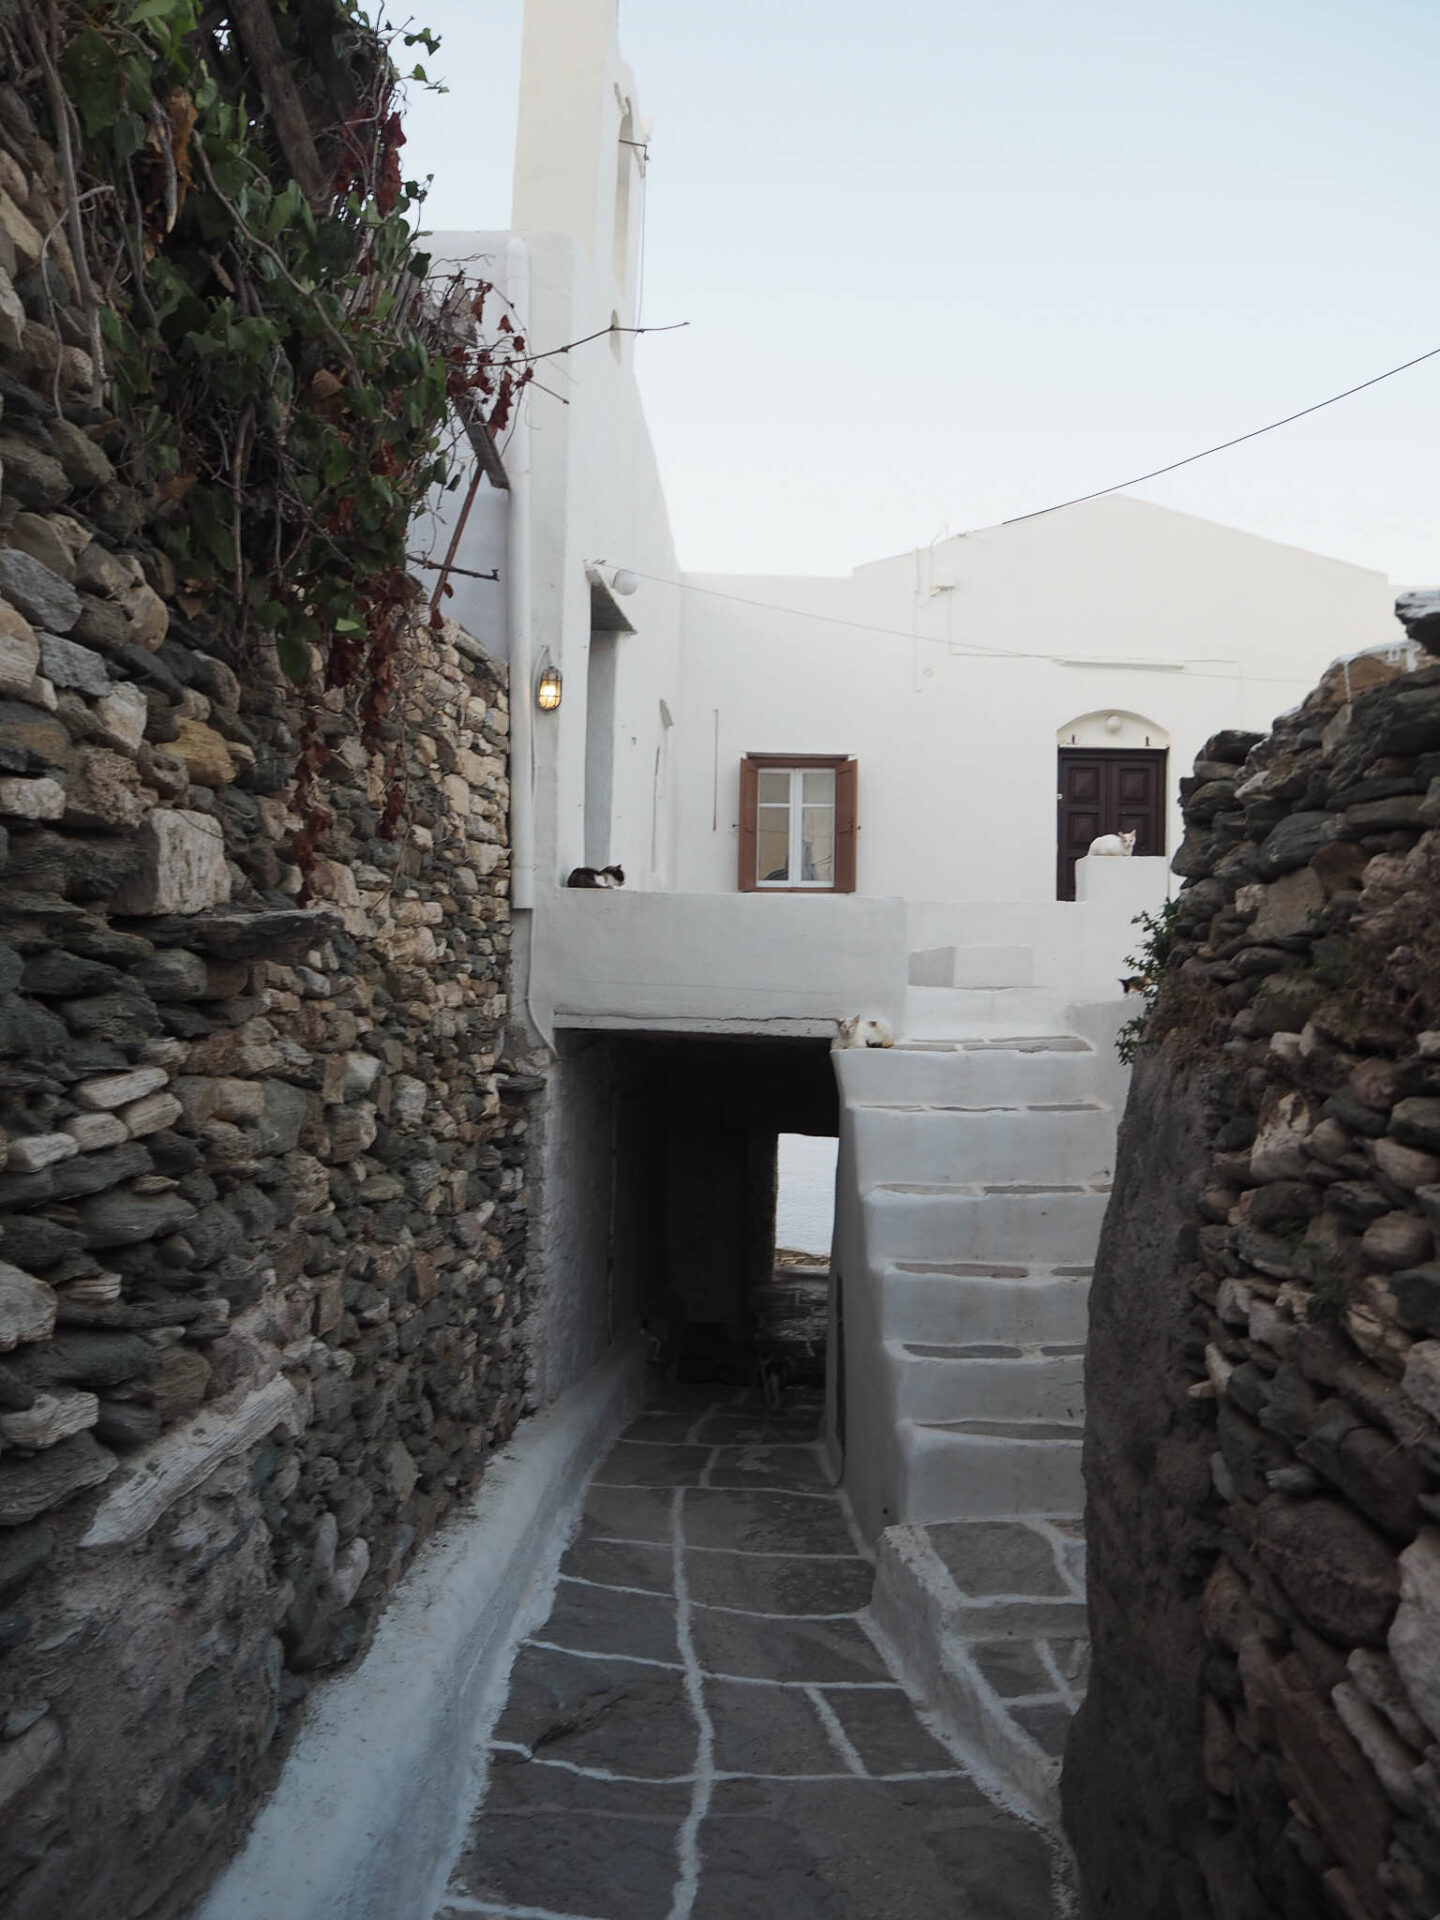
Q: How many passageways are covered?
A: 1